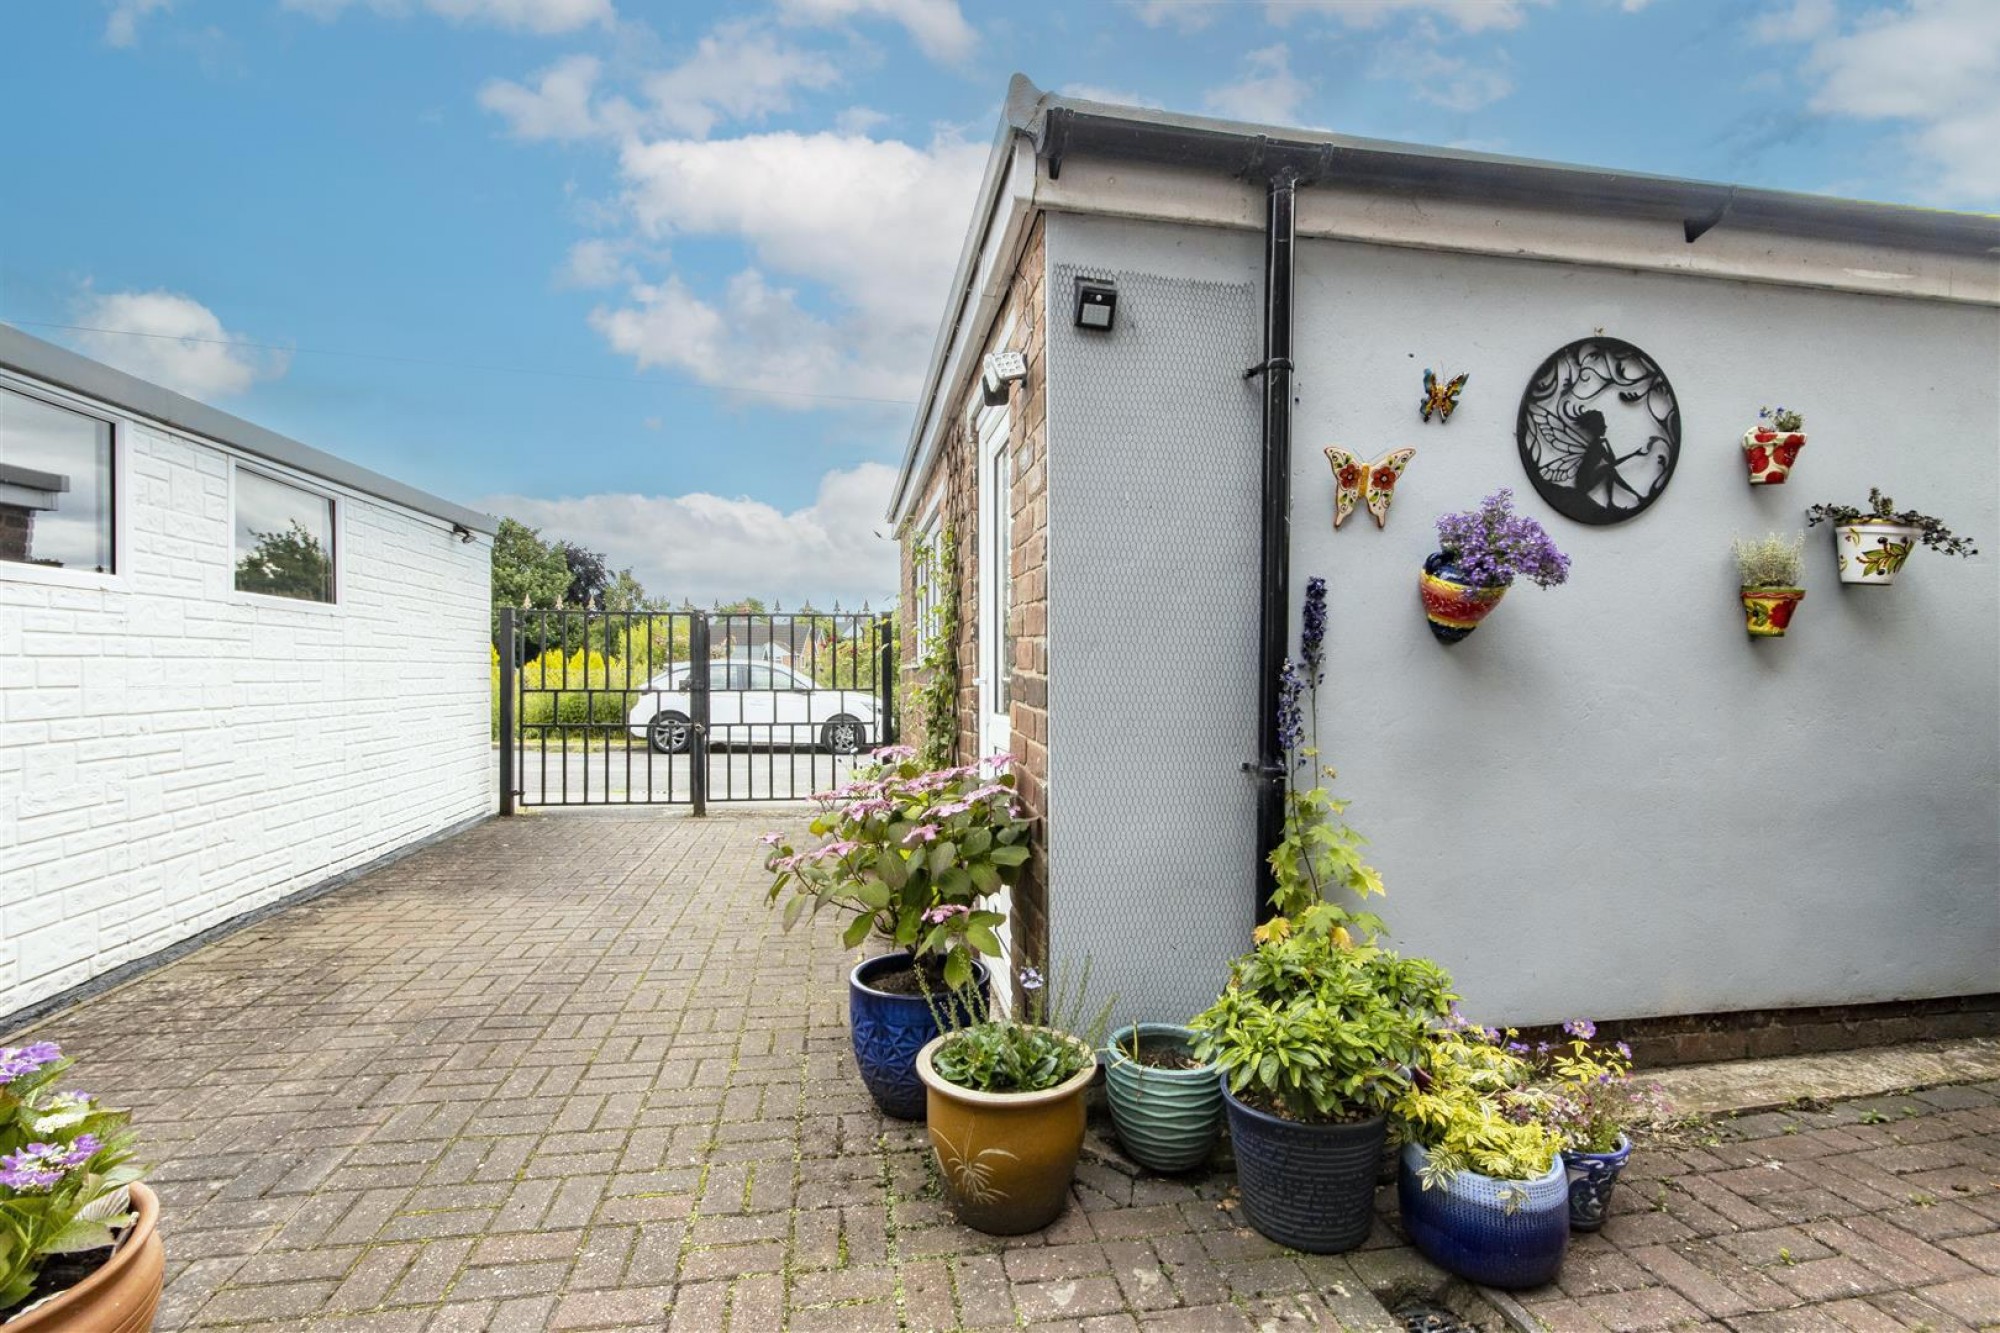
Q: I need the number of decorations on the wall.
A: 7